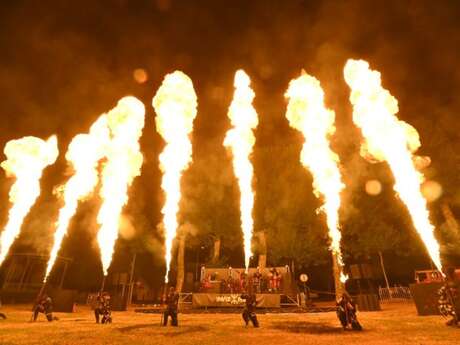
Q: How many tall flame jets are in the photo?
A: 7